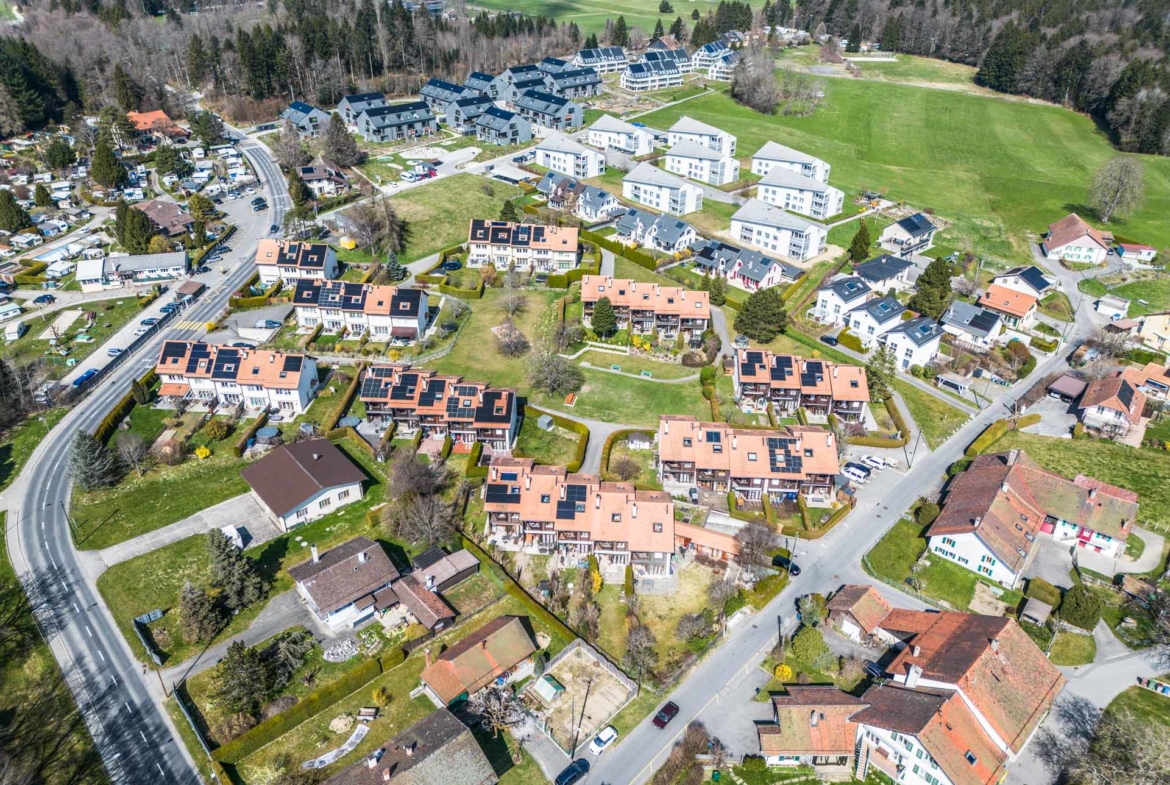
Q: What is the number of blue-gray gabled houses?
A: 12